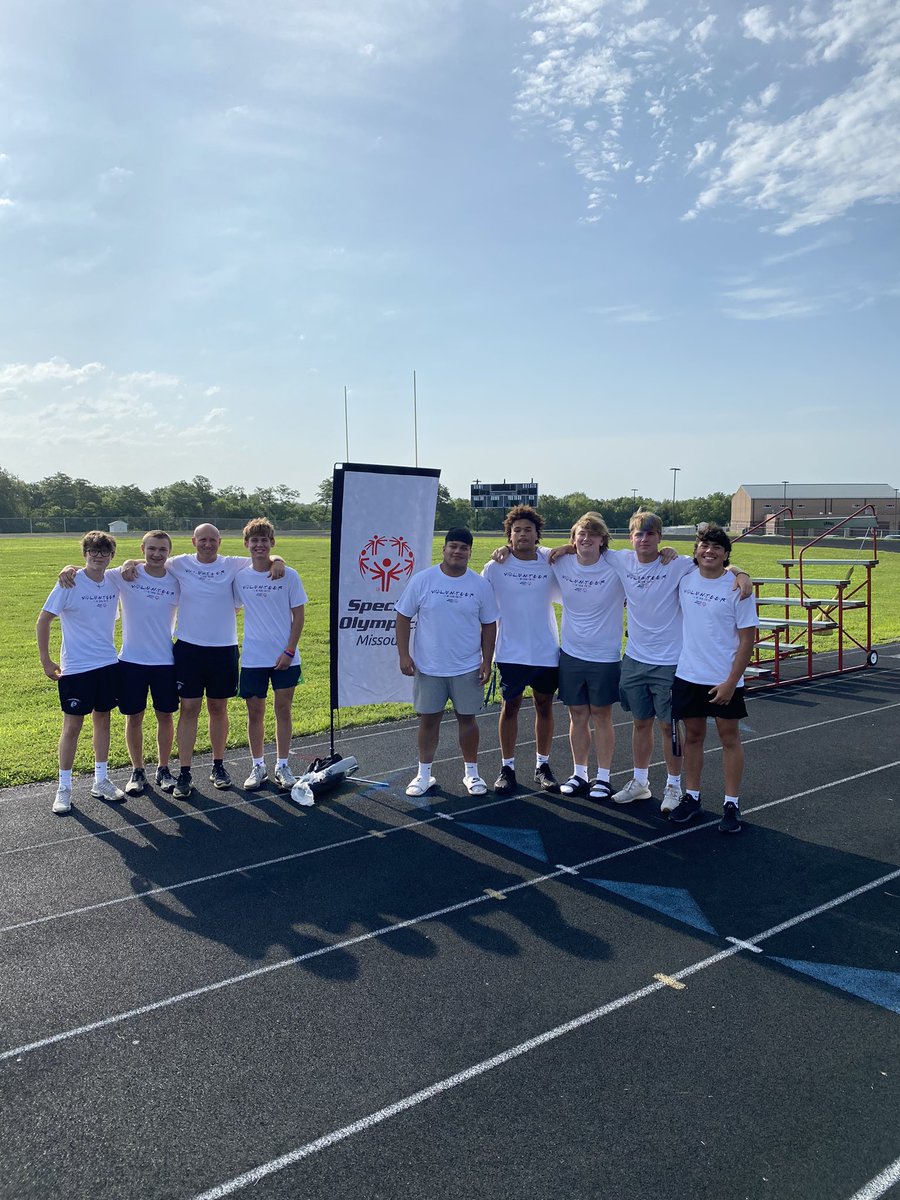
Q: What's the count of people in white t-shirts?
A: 9